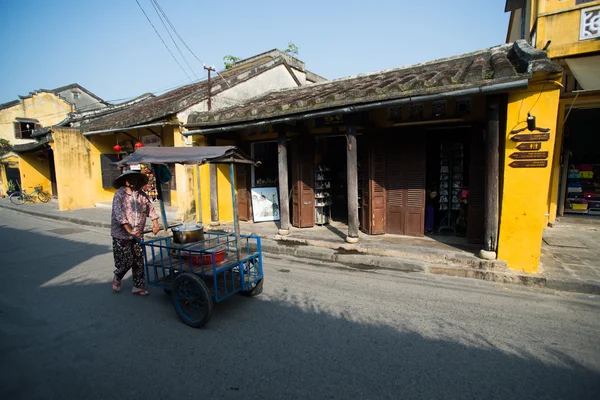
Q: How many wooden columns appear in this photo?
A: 4